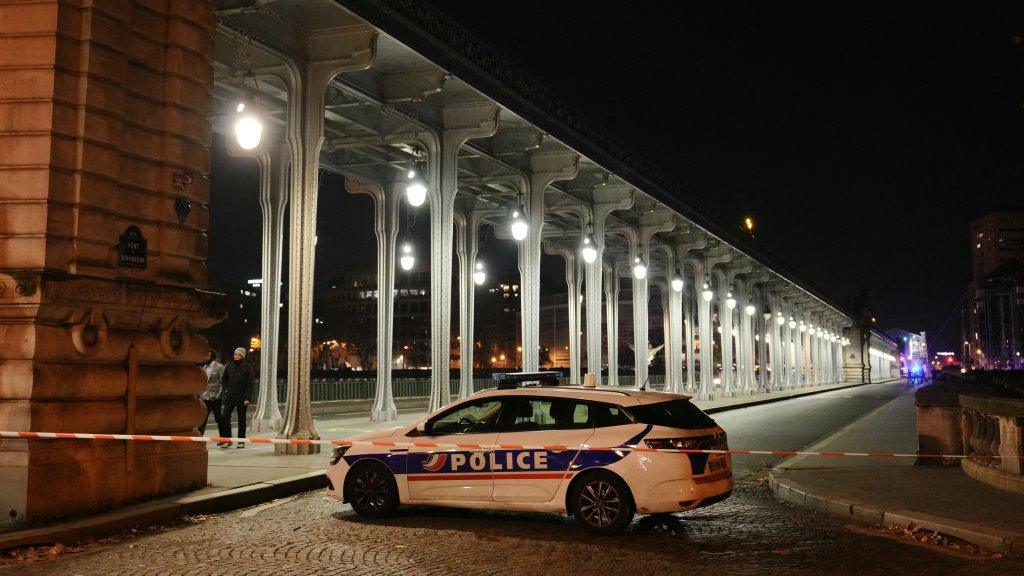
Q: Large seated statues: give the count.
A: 0